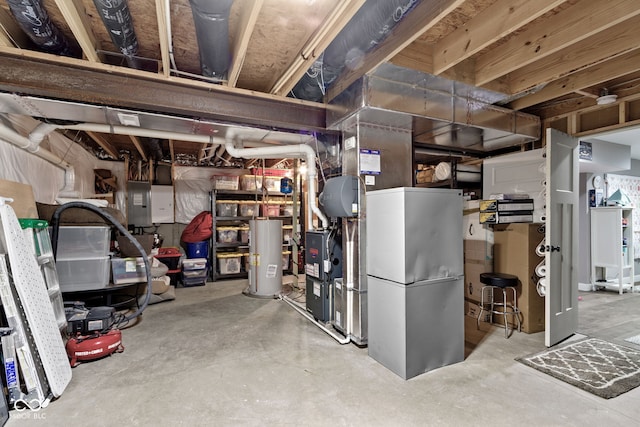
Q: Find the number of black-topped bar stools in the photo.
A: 1